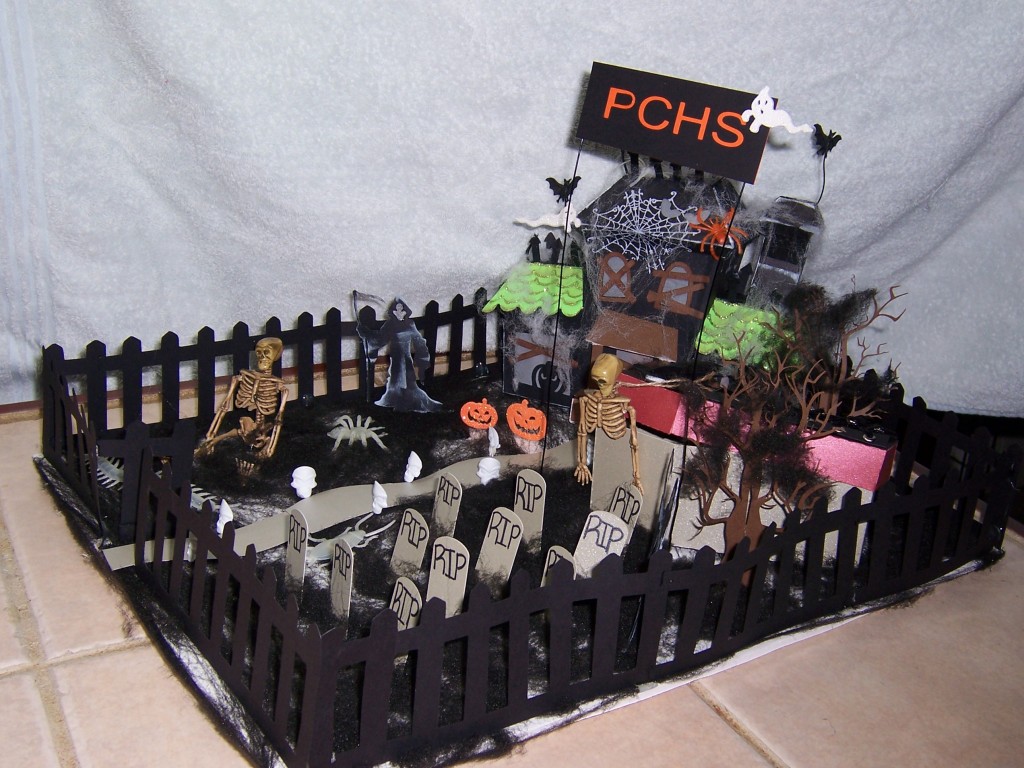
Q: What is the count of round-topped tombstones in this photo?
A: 11